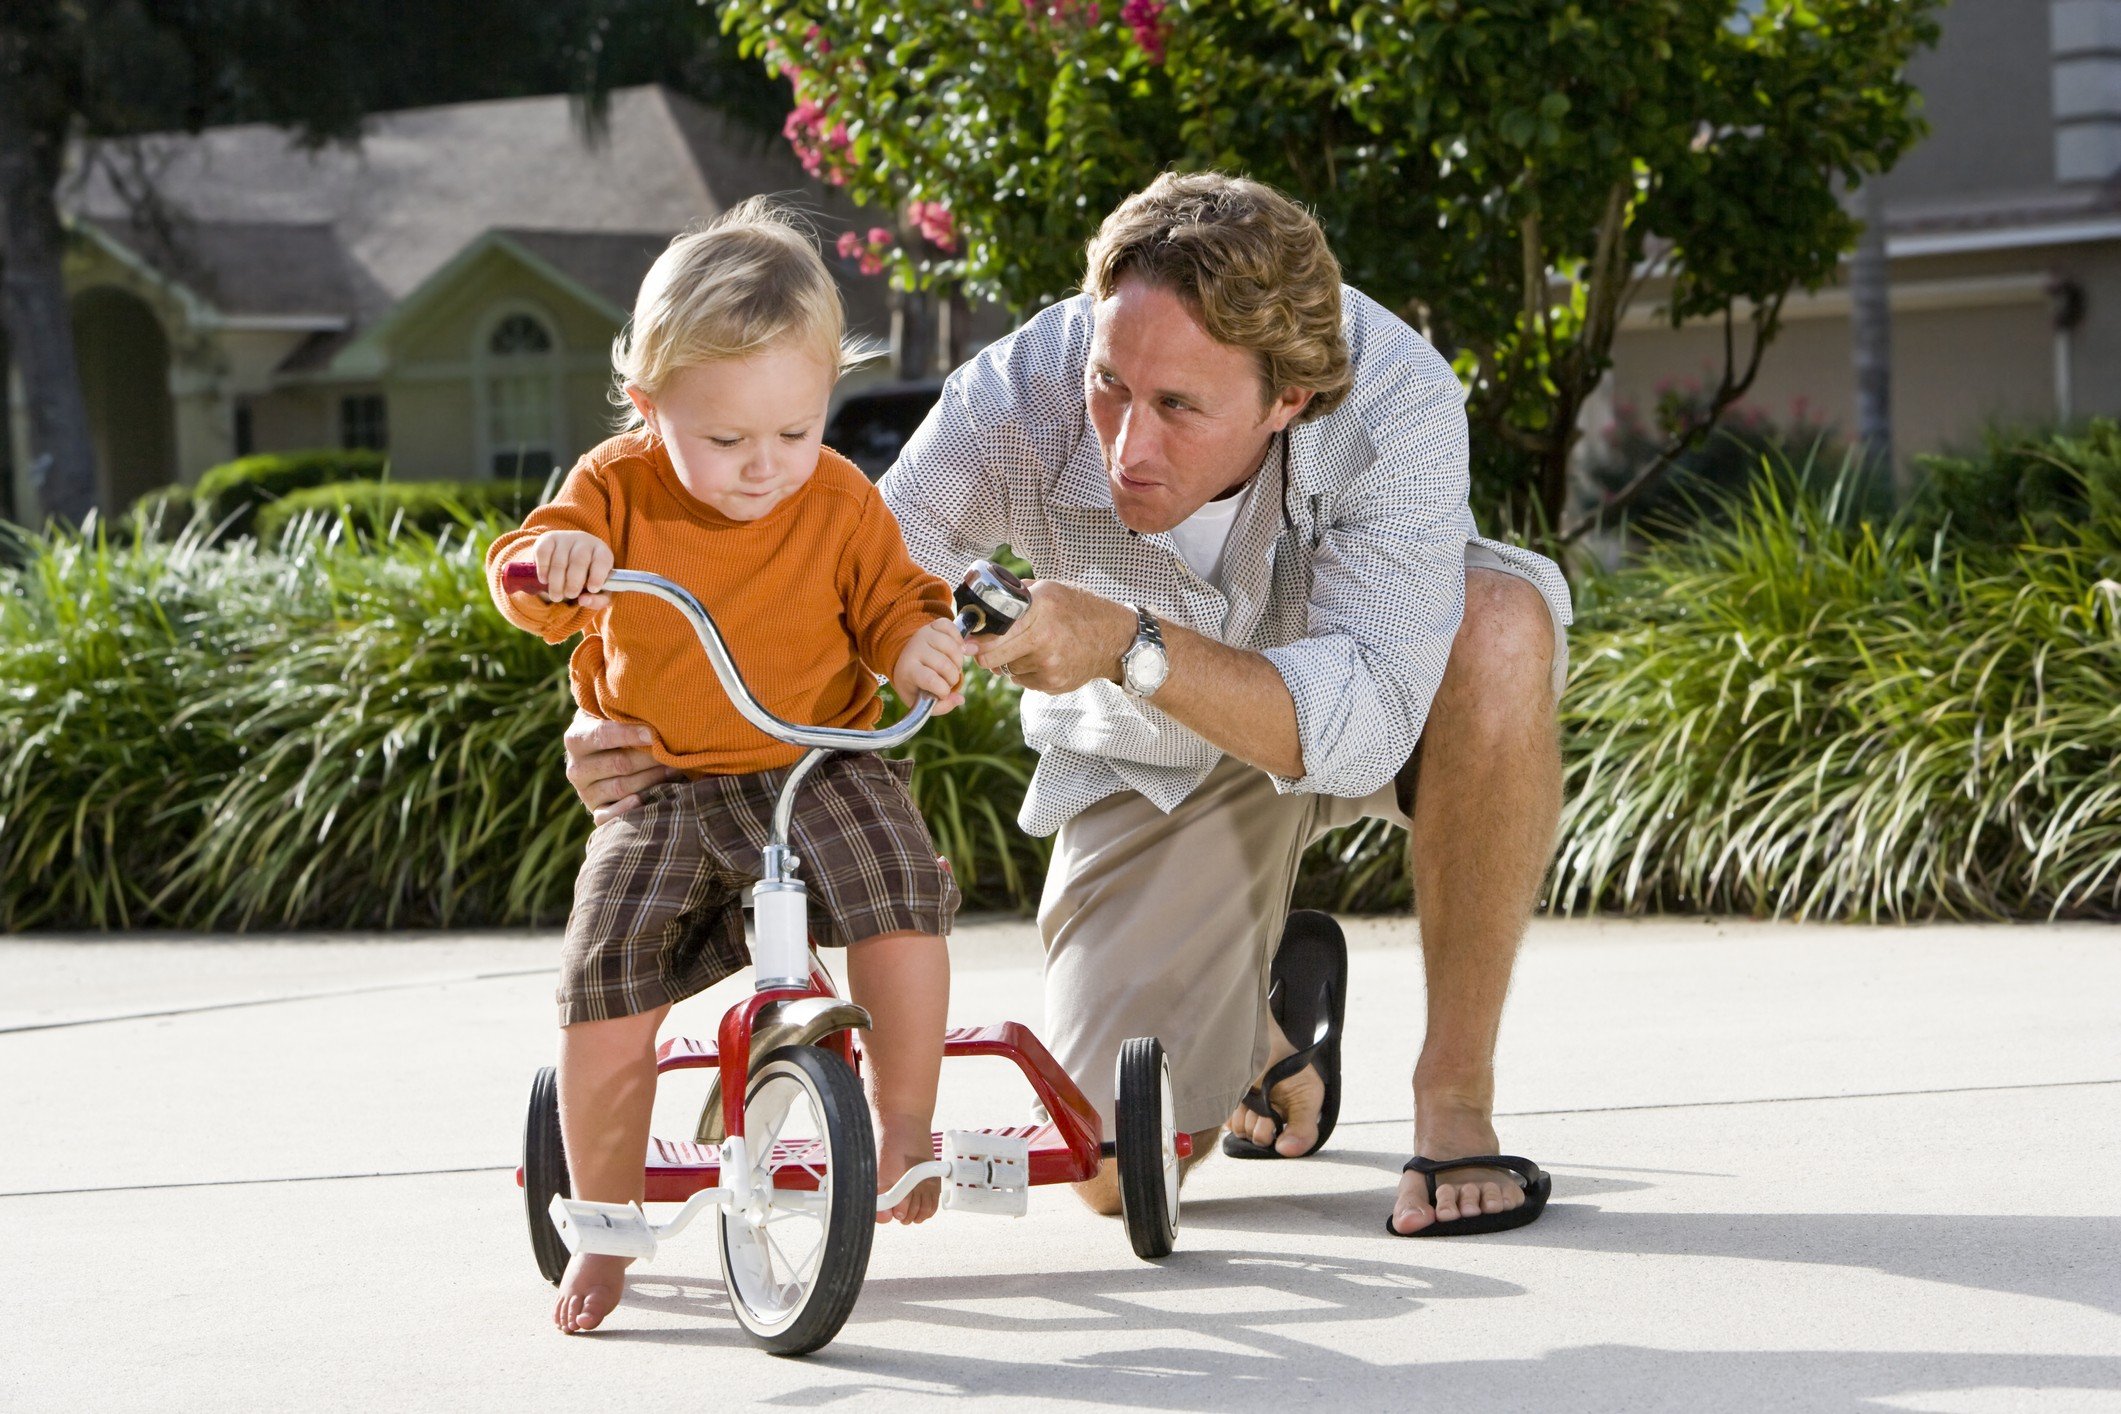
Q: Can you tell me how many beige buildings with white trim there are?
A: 2